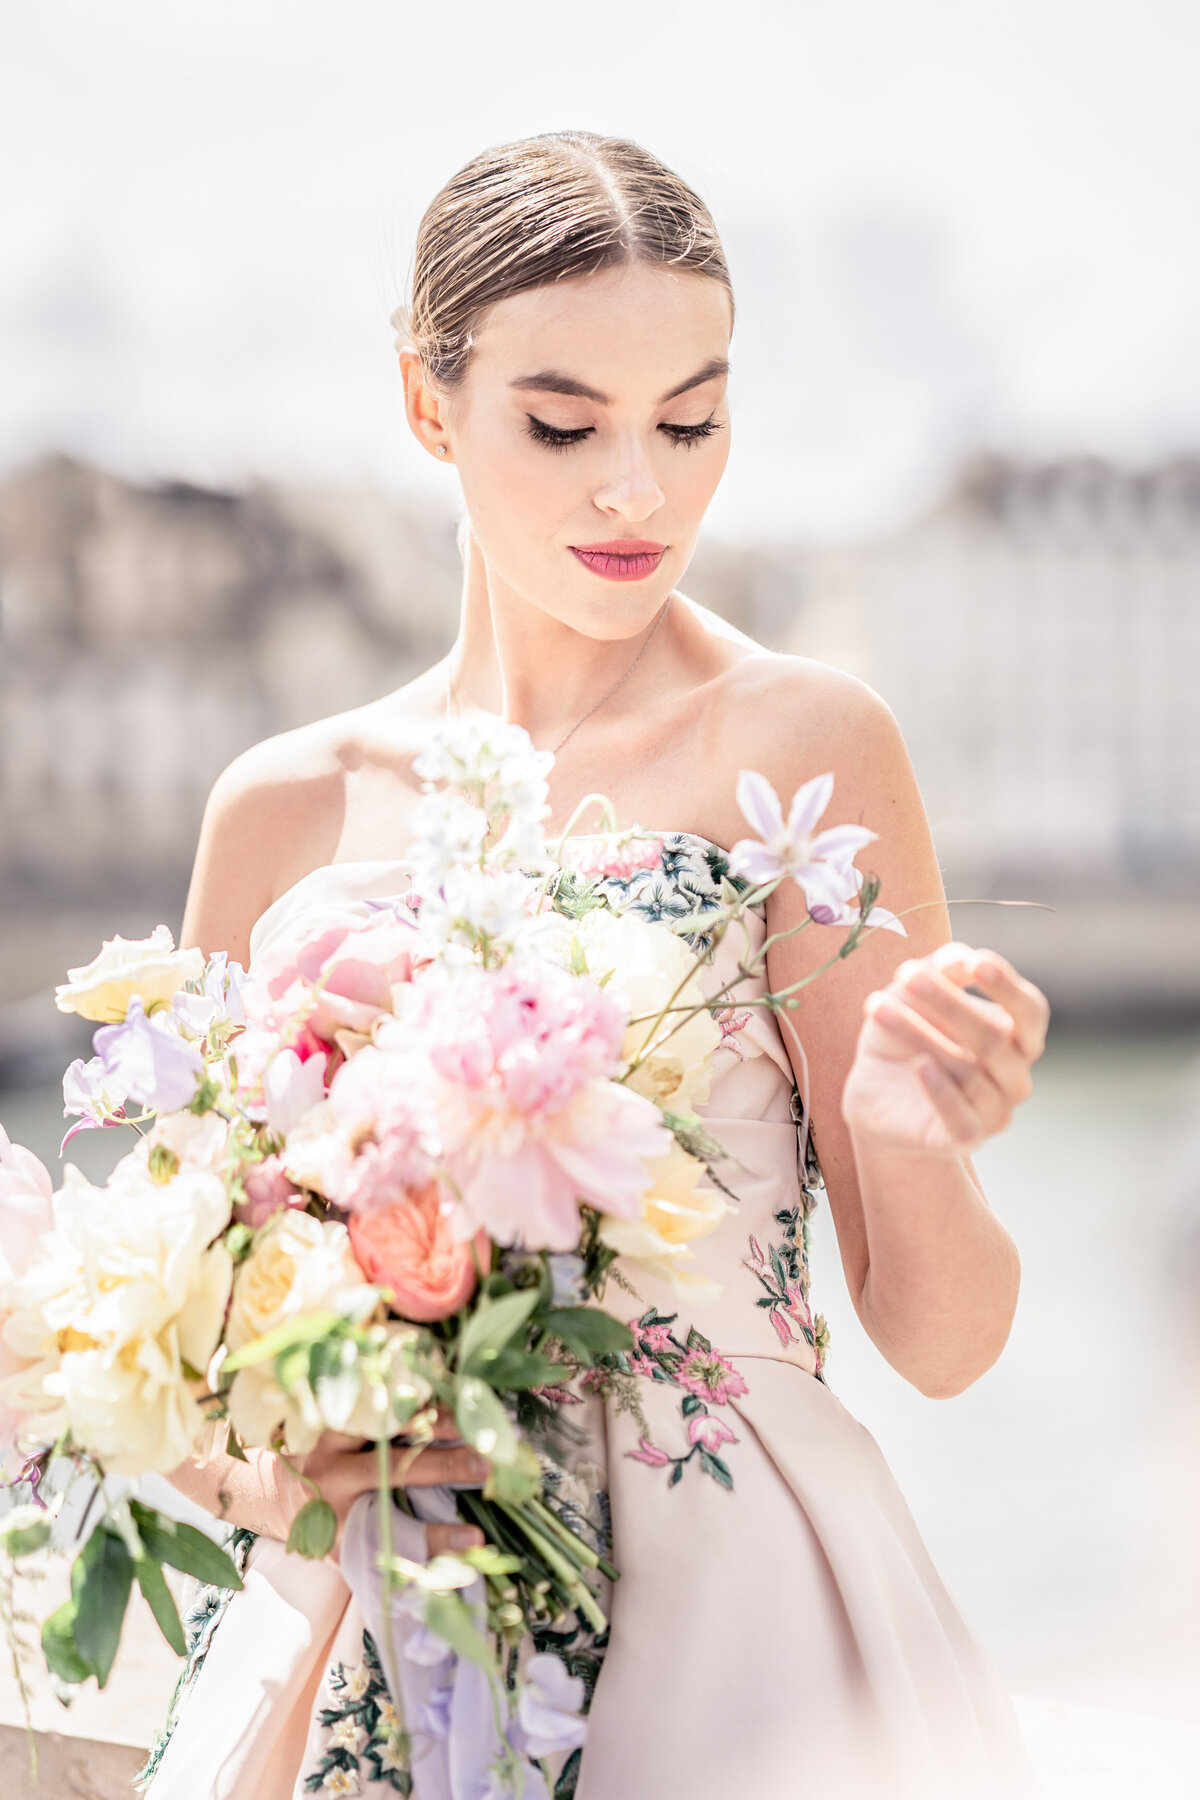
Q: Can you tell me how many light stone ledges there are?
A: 1